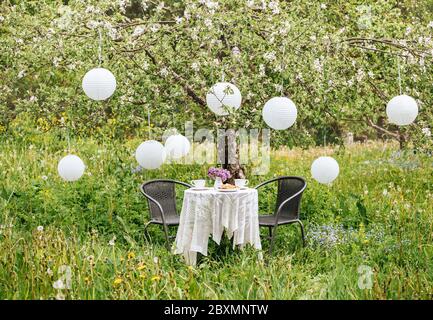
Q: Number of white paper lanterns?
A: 8